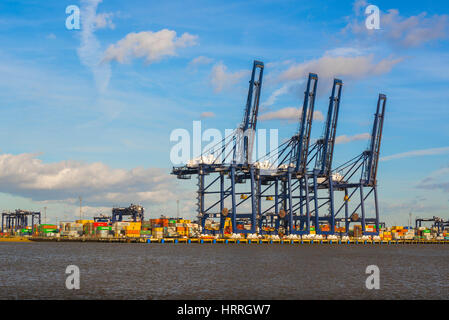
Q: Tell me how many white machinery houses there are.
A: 4